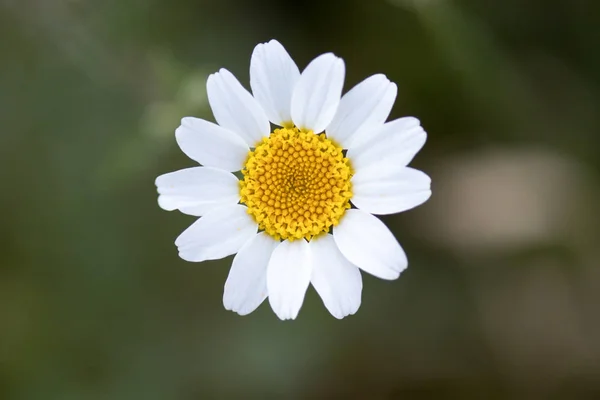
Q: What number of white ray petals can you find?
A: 13